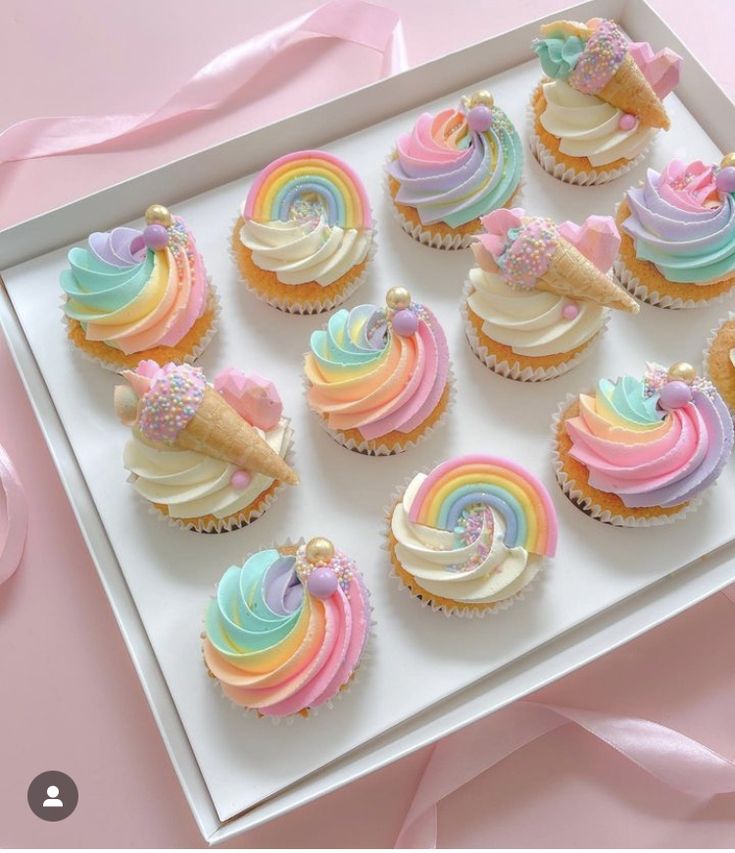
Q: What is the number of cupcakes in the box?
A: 12